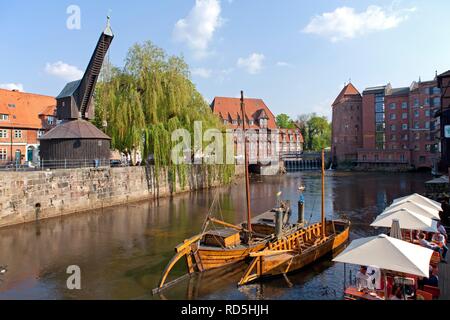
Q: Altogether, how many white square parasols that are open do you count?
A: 4